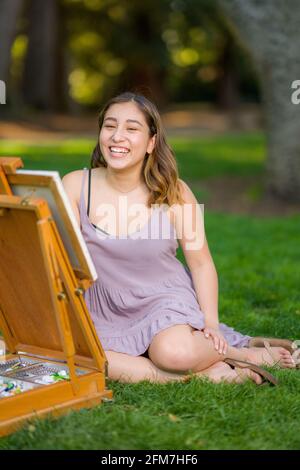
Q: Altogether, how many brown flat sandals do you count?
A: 2